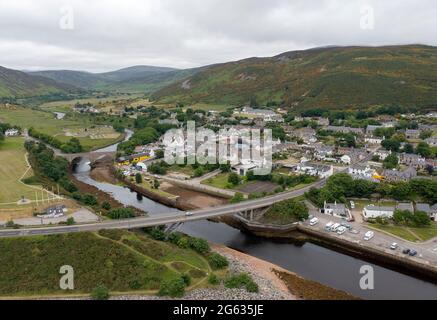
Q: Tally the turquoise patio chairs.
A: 0